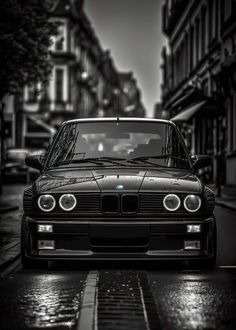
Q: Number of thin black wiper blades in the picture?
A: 2